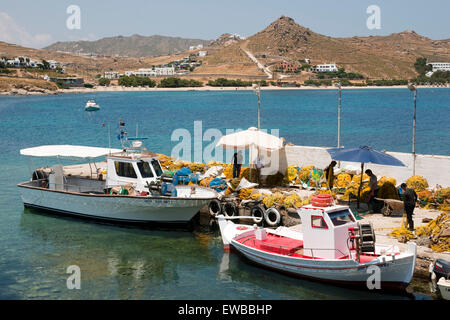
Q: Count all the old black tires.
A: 4